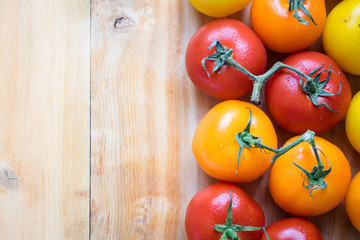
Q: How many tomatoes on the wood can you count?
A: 11